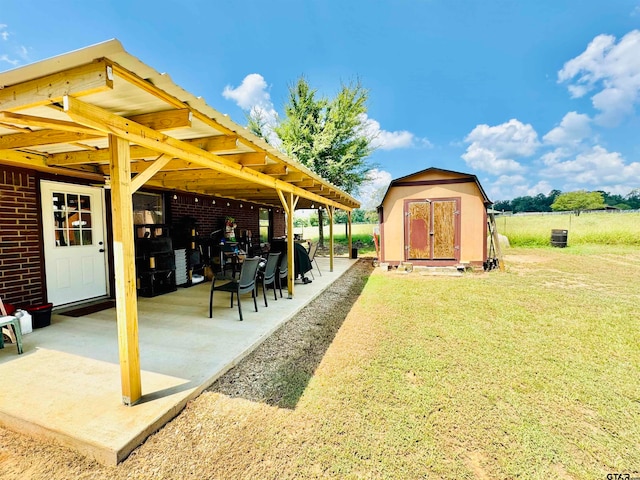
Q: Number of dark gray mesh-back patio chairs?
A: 3